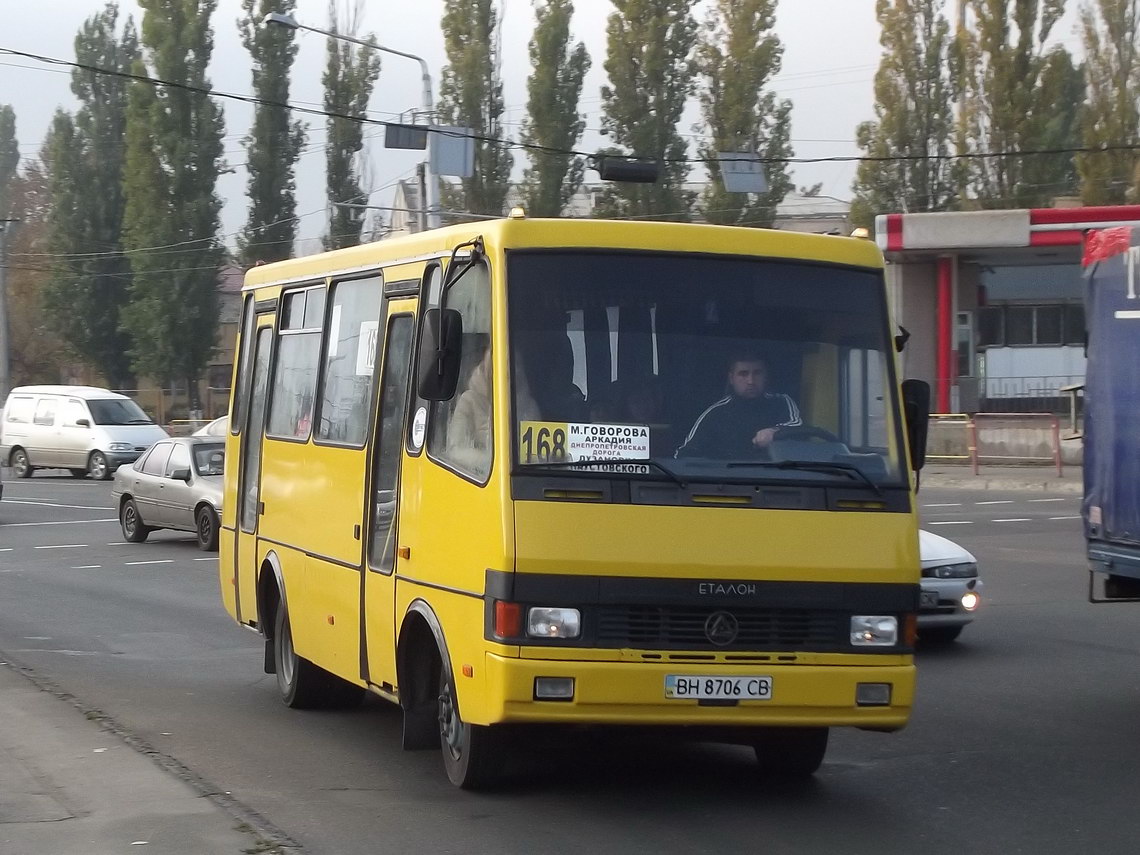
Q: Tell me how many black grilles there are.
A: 1